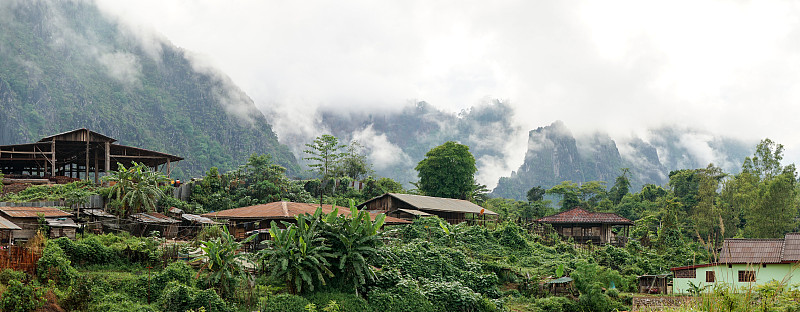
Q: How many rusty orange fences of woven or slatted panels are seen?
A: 1